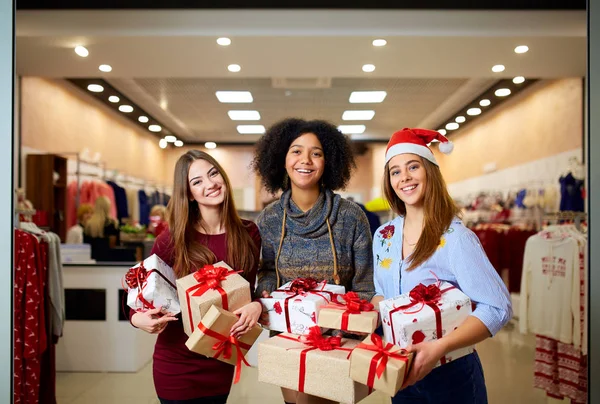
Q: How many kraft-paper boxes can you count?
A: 5